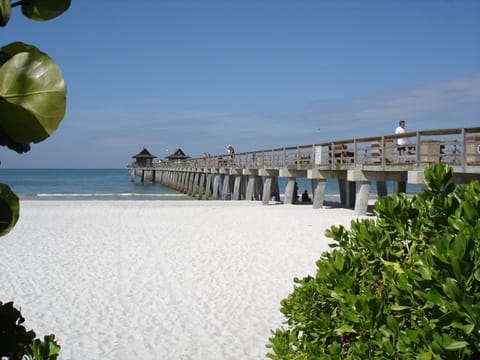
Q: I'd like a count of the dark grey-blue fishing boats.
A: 0